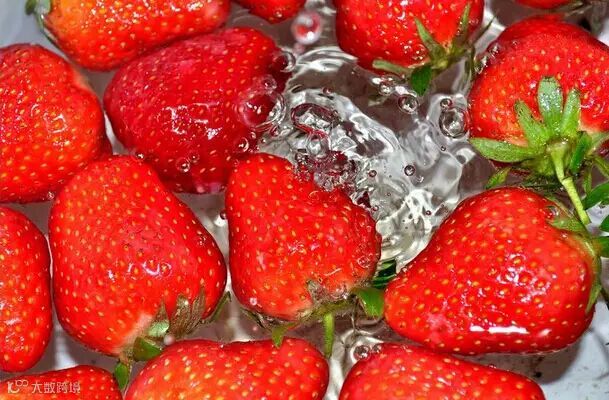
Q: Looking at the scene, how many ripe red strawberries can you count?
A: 14